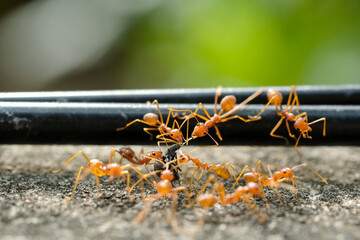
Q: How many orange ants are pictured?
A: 9